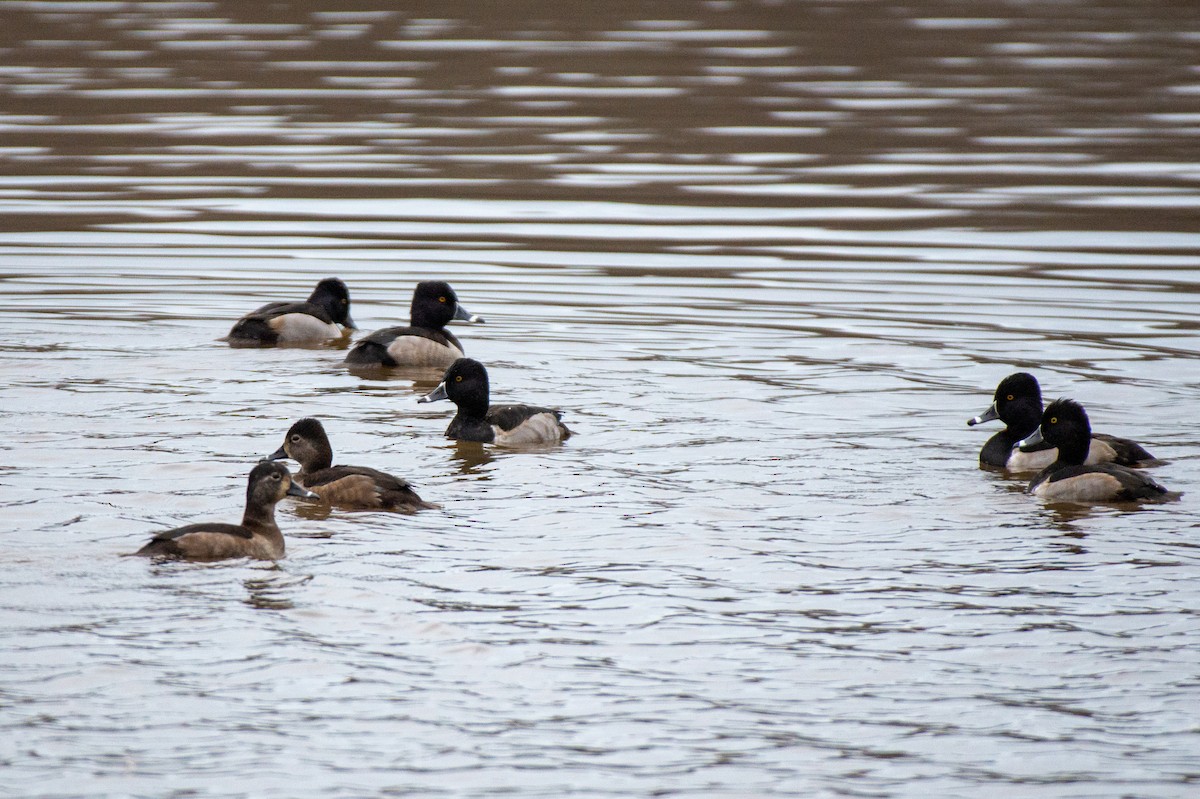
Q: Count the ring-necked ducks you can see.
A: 7